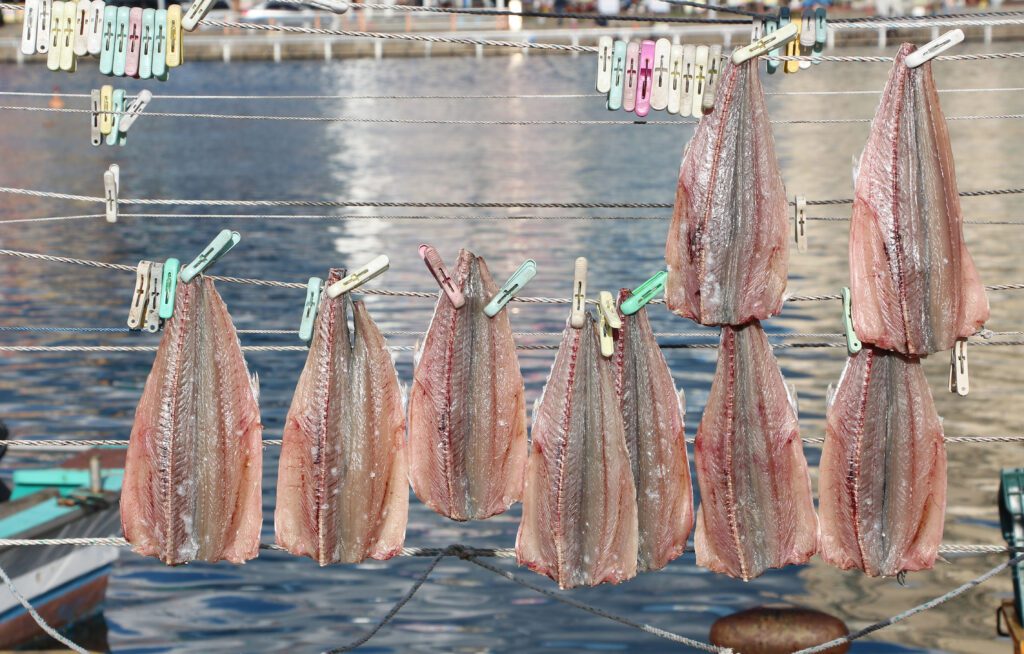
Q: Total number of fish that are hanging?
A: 9